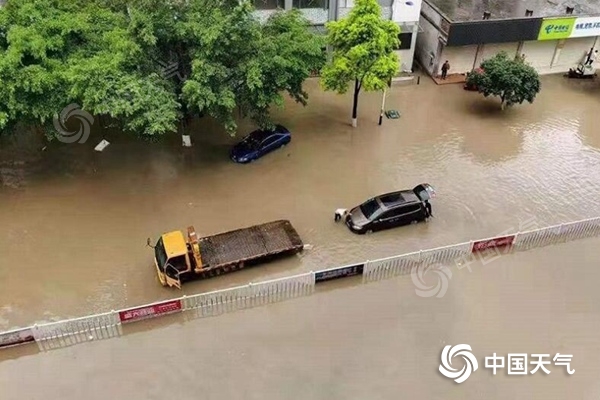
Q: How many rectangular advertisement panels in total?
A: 4